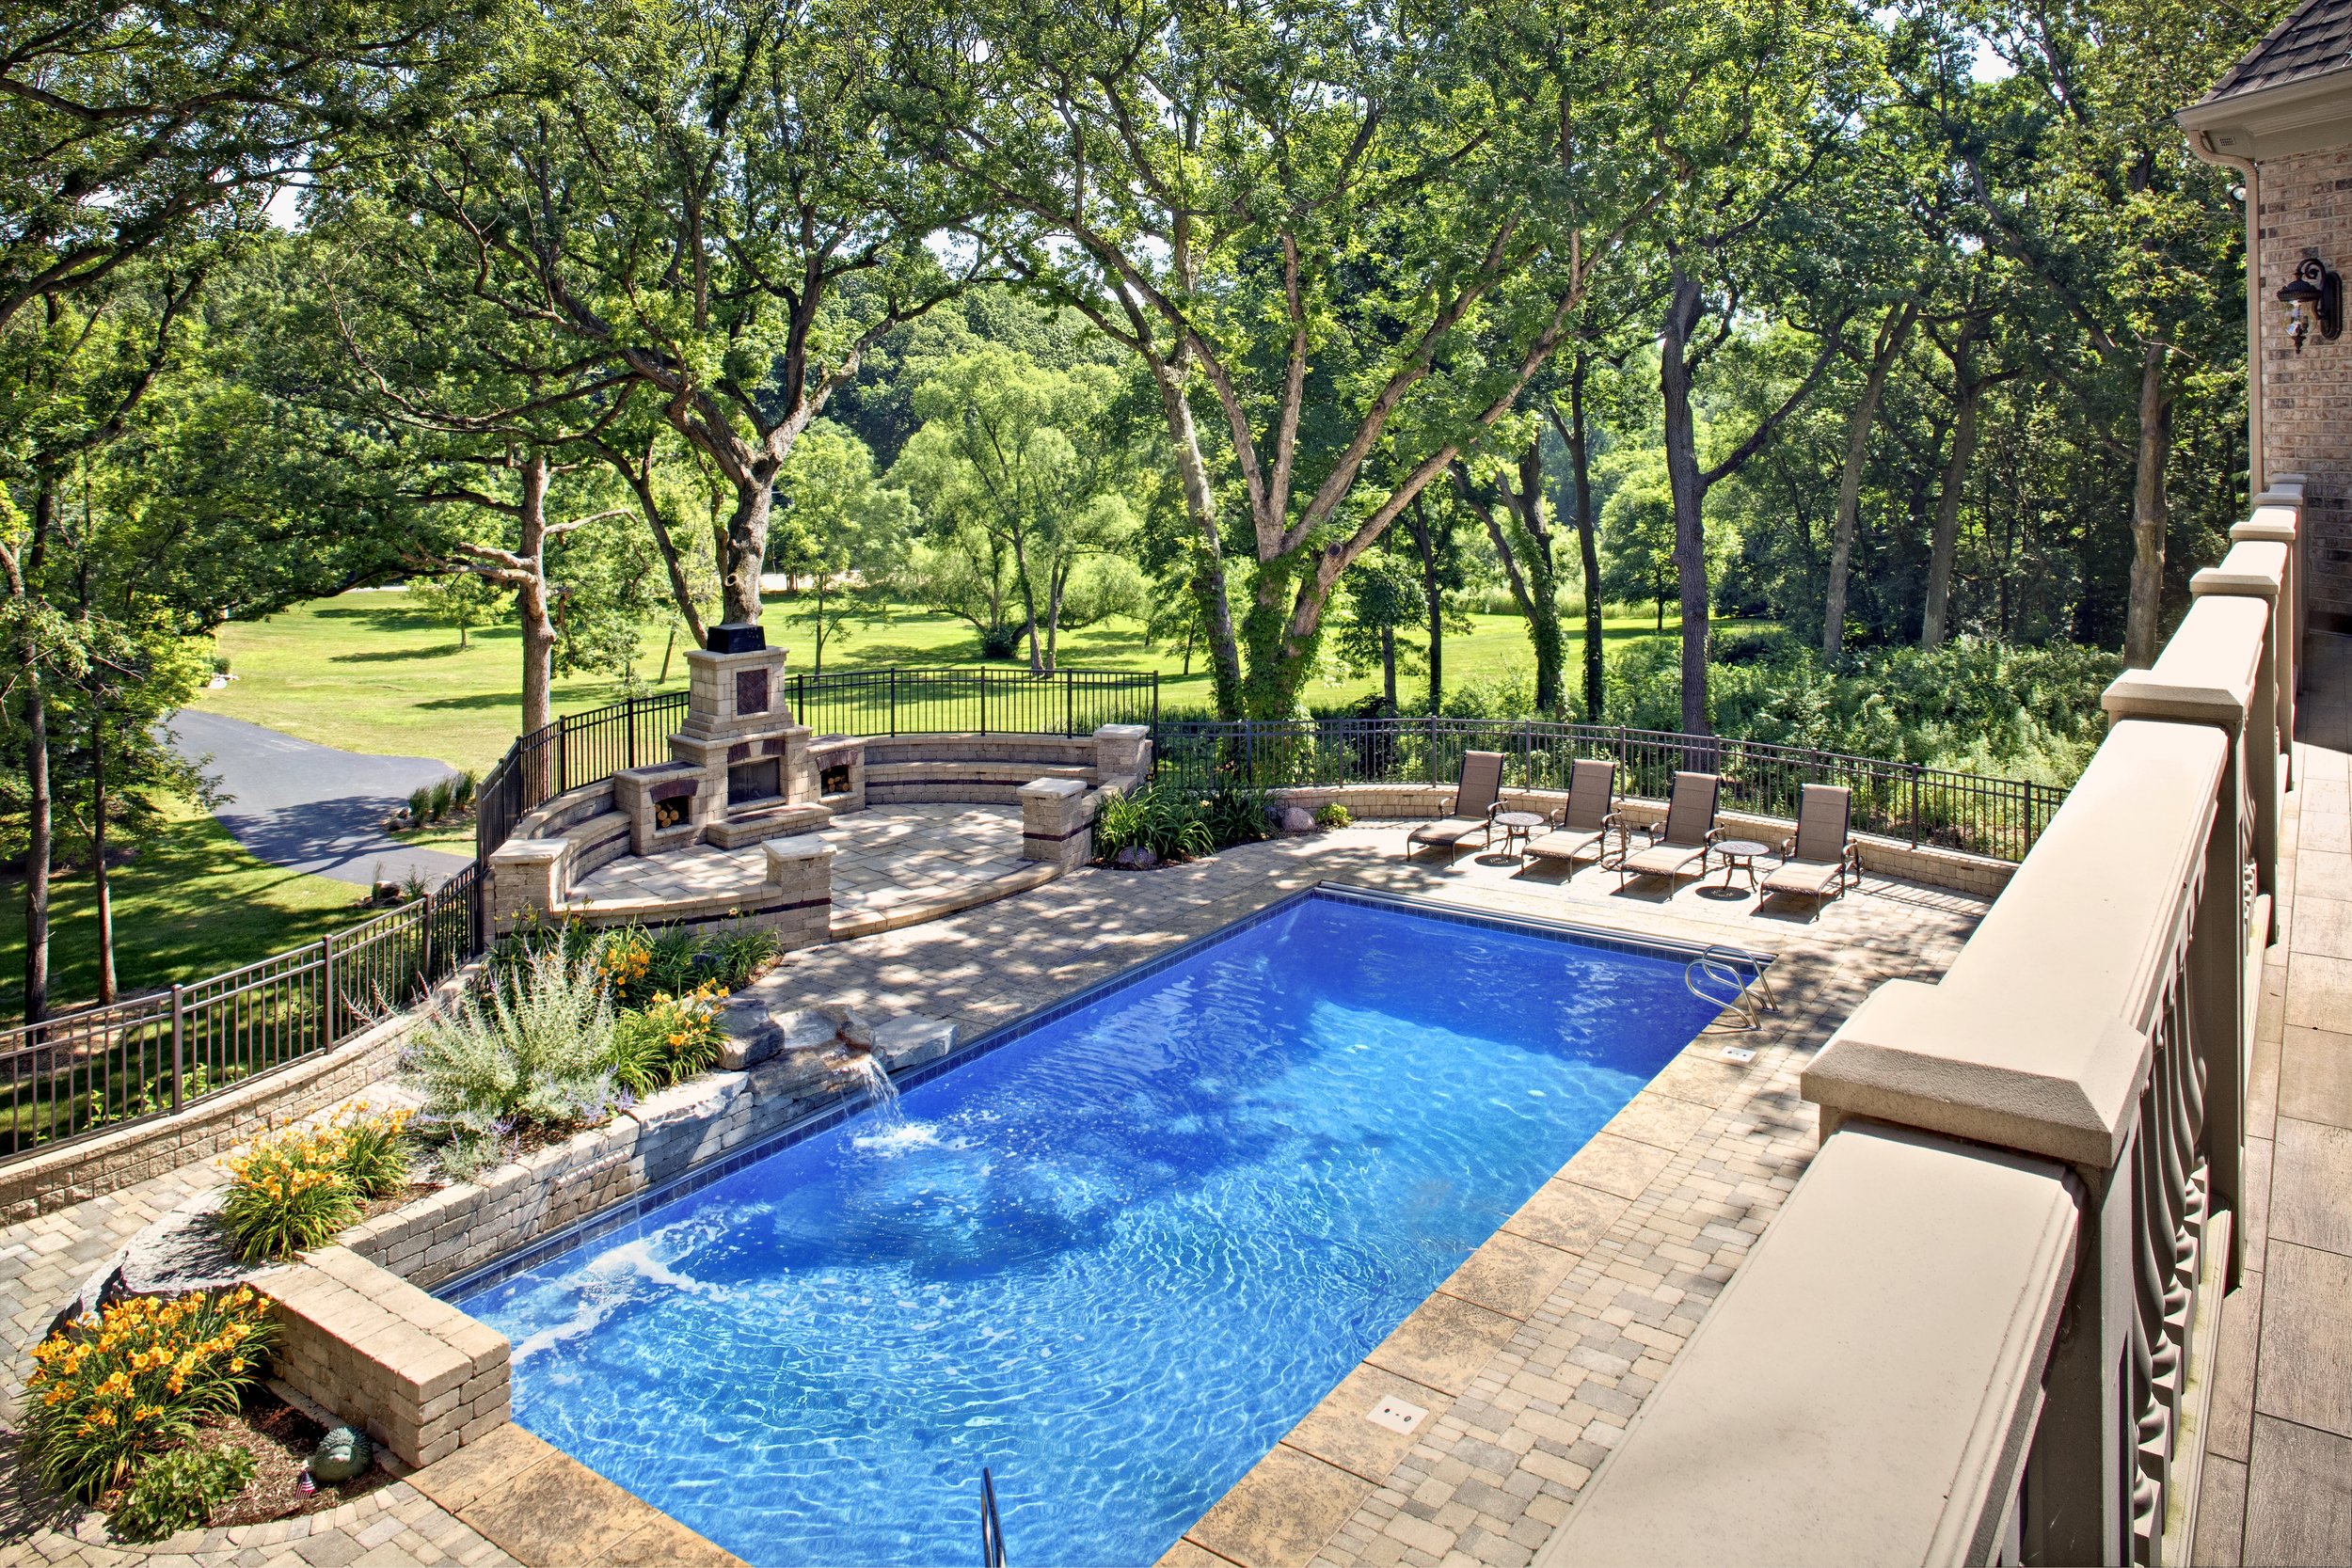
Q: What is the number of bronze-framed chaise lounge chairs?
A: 4